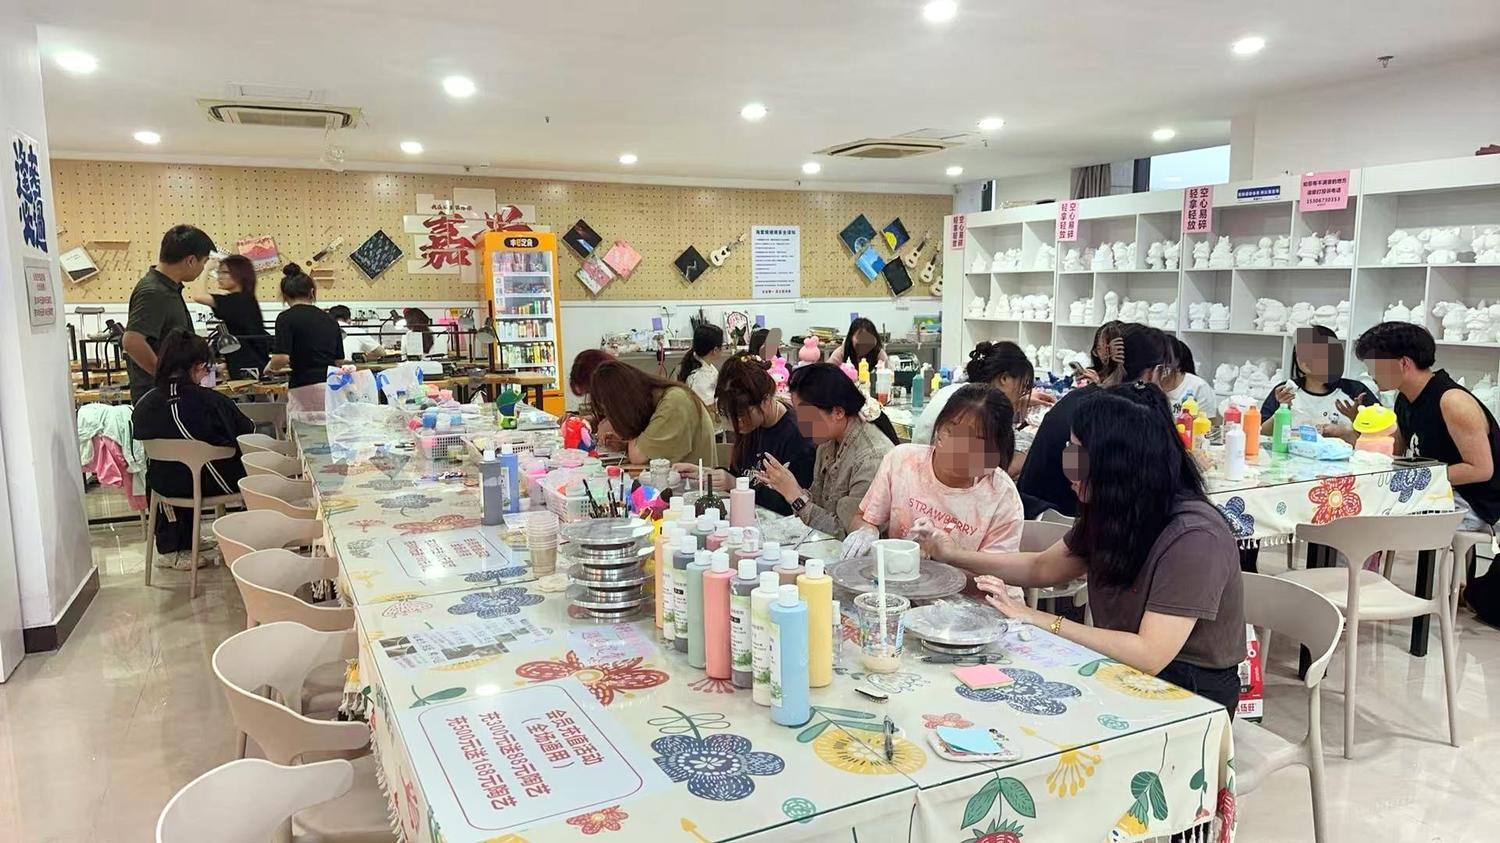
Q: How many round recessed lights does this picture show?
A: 12